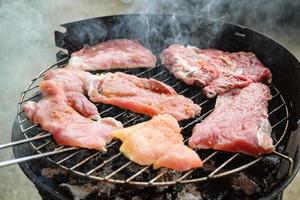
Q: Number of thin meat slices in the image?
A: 6